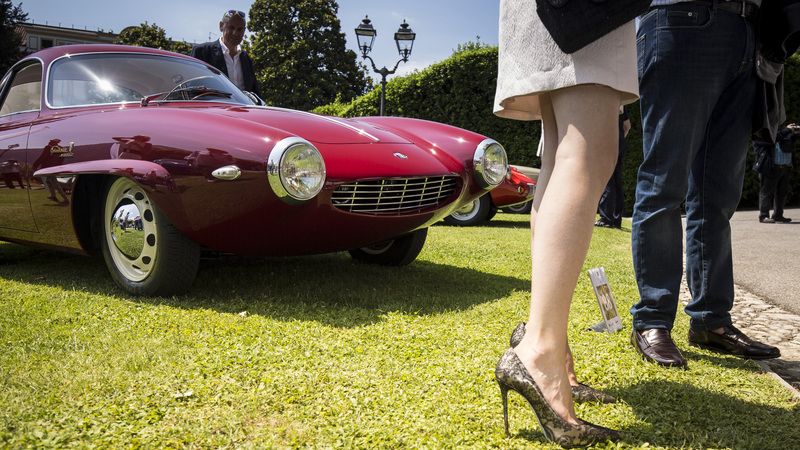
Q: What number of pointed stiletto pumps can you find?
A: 2